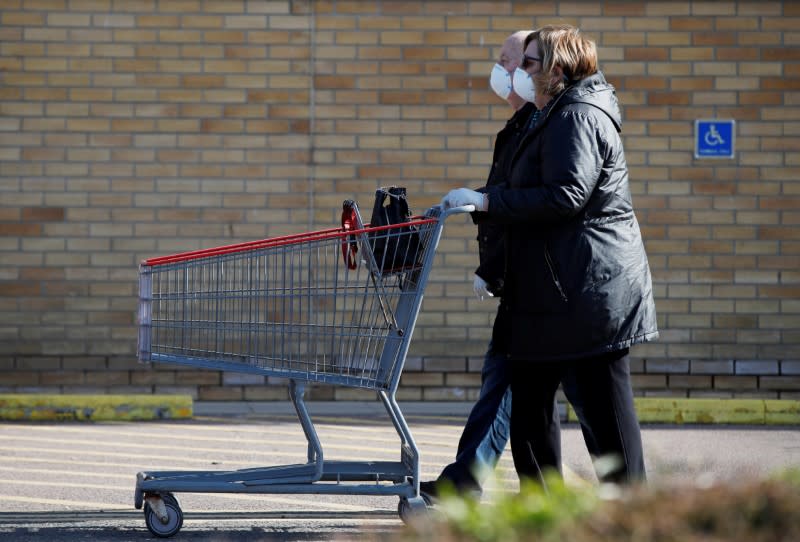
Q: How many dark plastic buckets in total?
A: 0